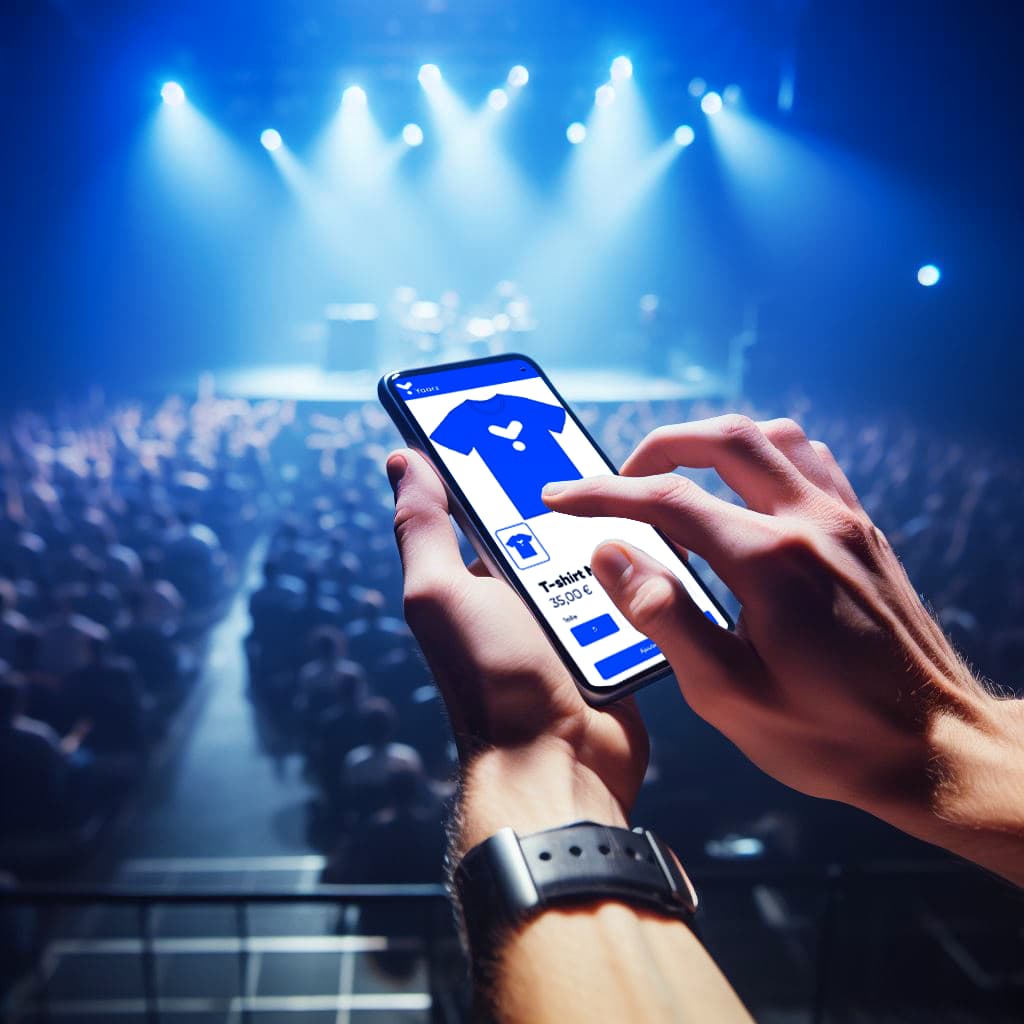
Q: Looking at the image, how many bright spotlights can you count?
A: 13